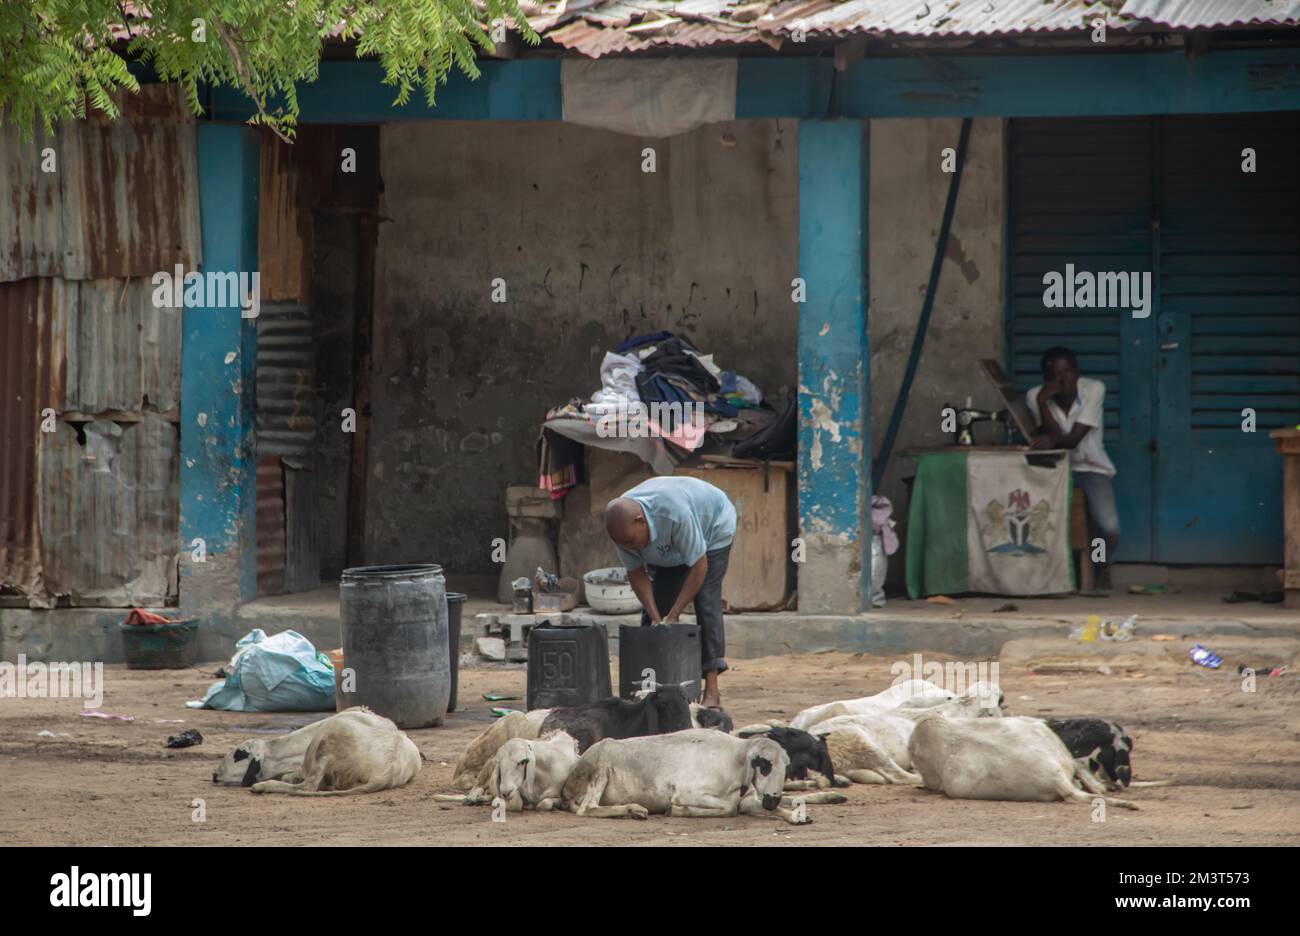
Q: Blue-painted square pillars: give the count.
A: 2